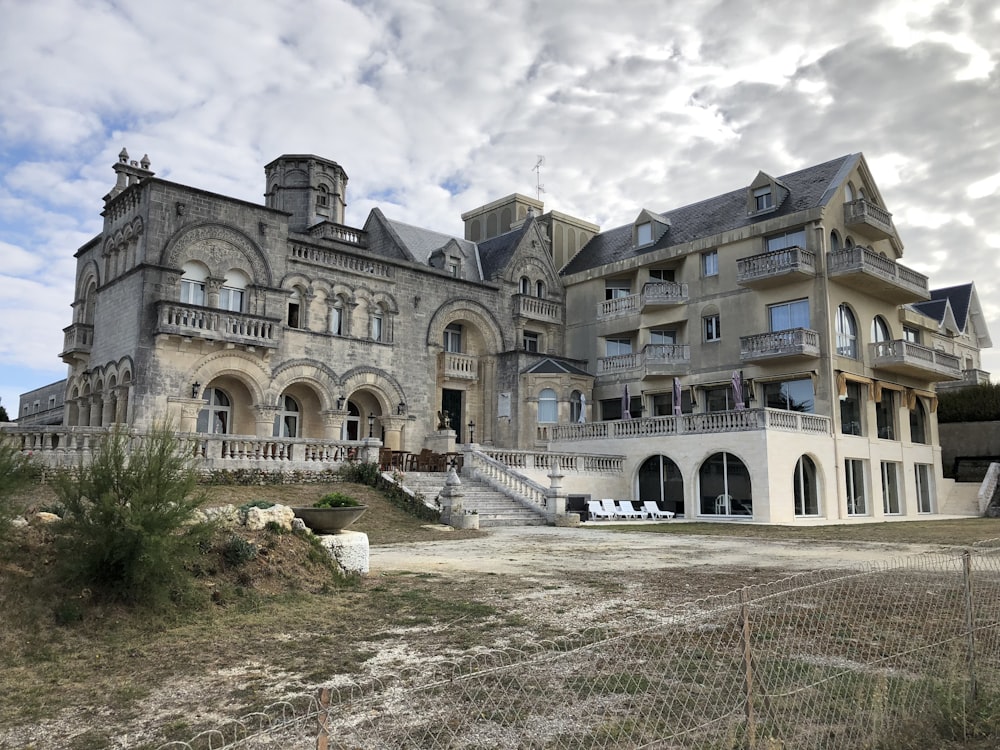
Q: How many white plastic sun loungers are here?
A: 4